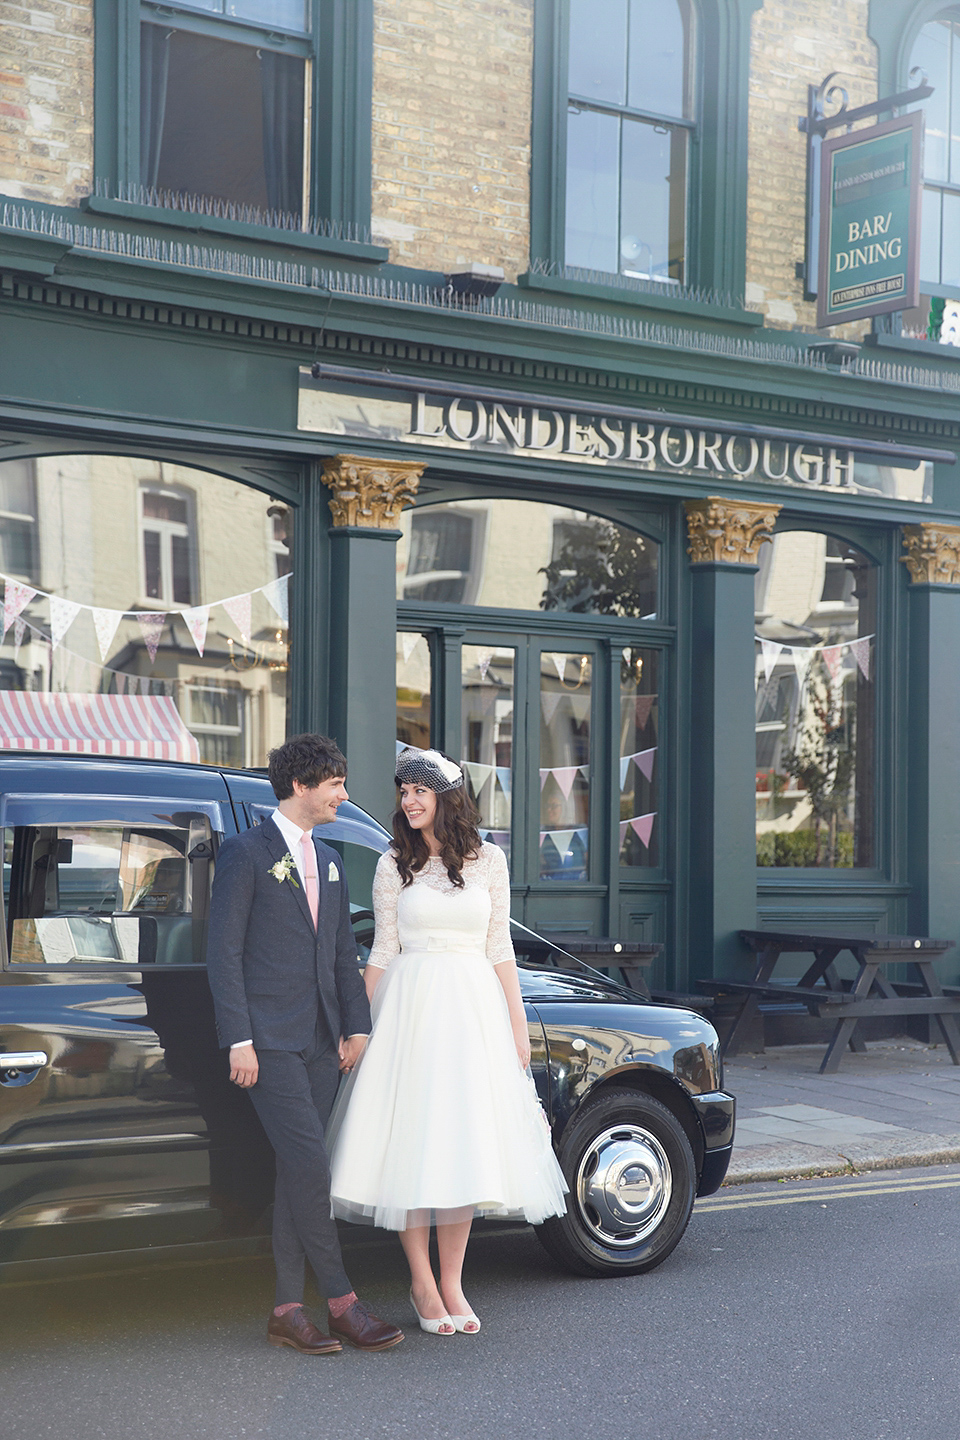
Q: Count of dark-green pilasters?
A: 3